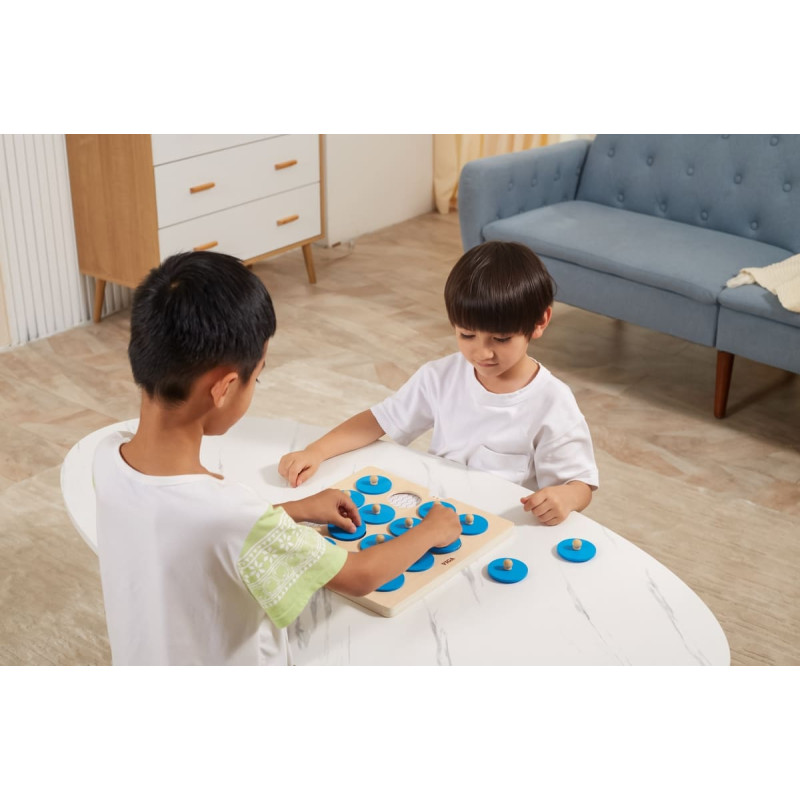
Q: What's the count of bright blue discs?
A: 14